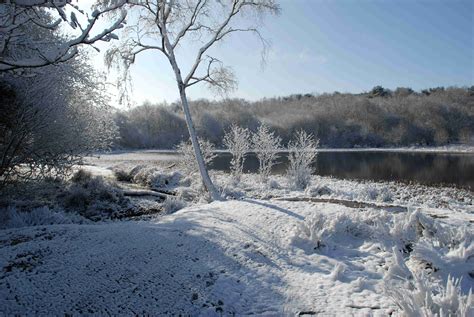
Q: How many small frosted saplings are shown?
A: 4